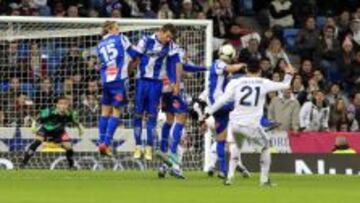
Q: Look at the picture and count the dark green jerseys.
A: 1